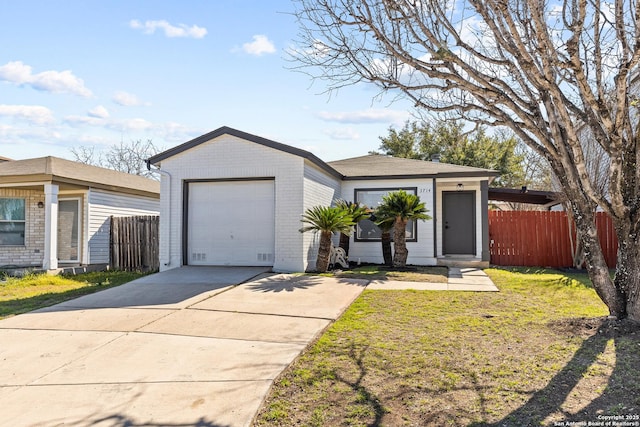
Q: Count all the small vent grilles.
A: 2